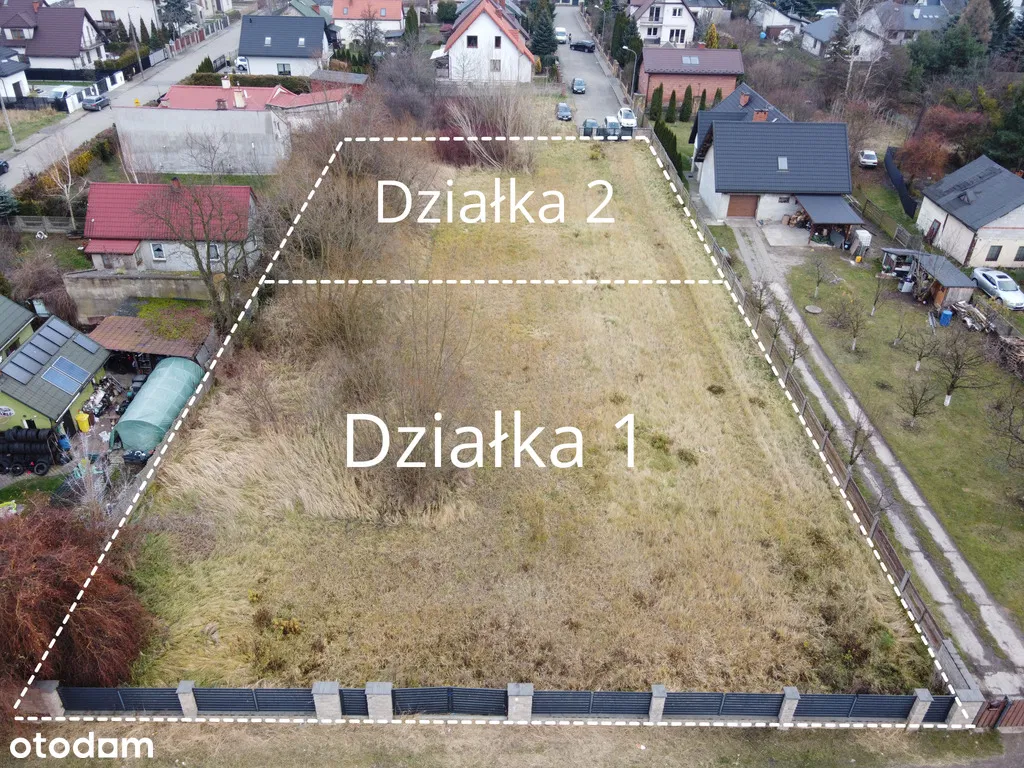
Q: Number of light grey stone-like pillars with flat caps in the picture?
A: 9